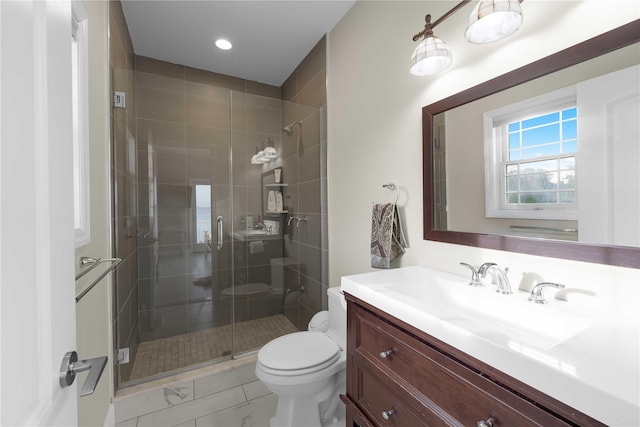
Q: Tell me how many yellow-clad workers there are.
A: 0